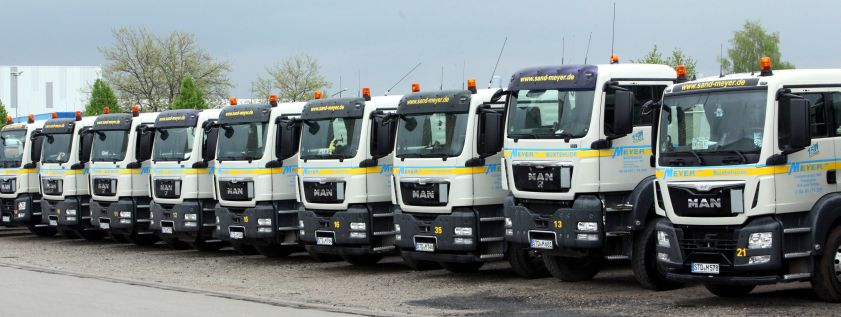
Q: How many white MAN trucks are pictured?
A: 9